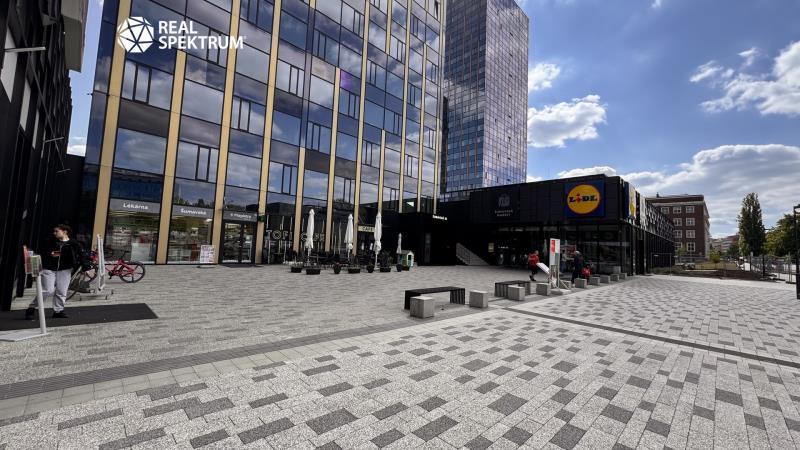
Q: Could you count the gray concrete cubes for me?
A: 10